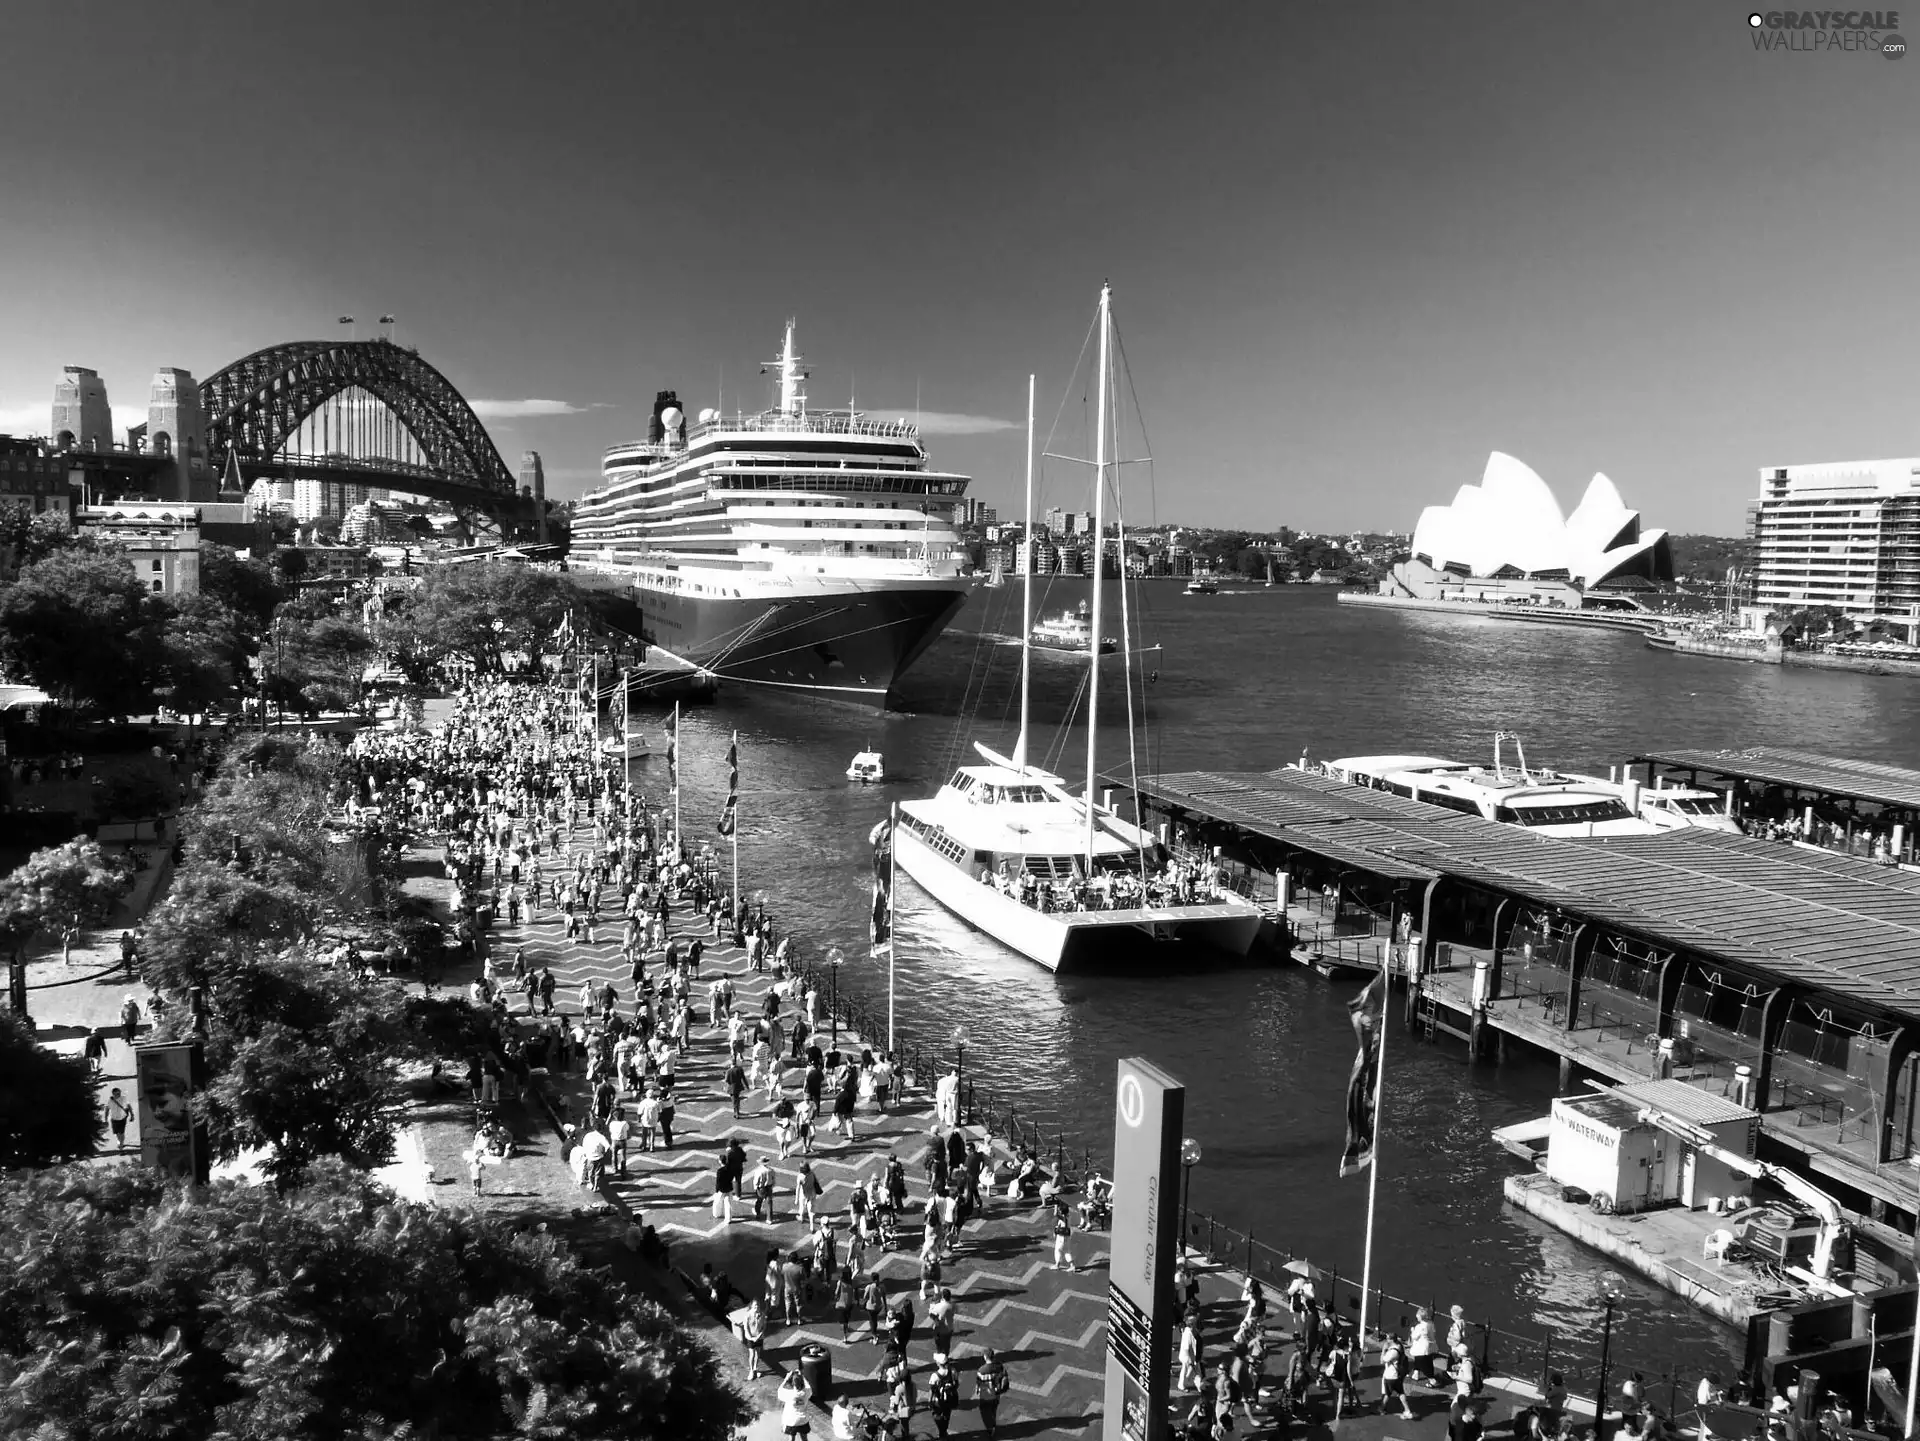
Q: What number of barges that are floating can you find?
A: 1